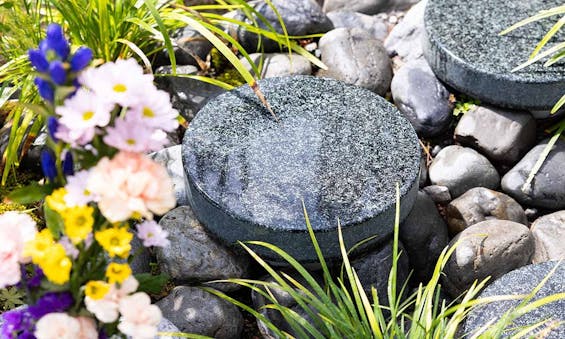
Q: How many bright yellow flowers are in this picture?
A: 7